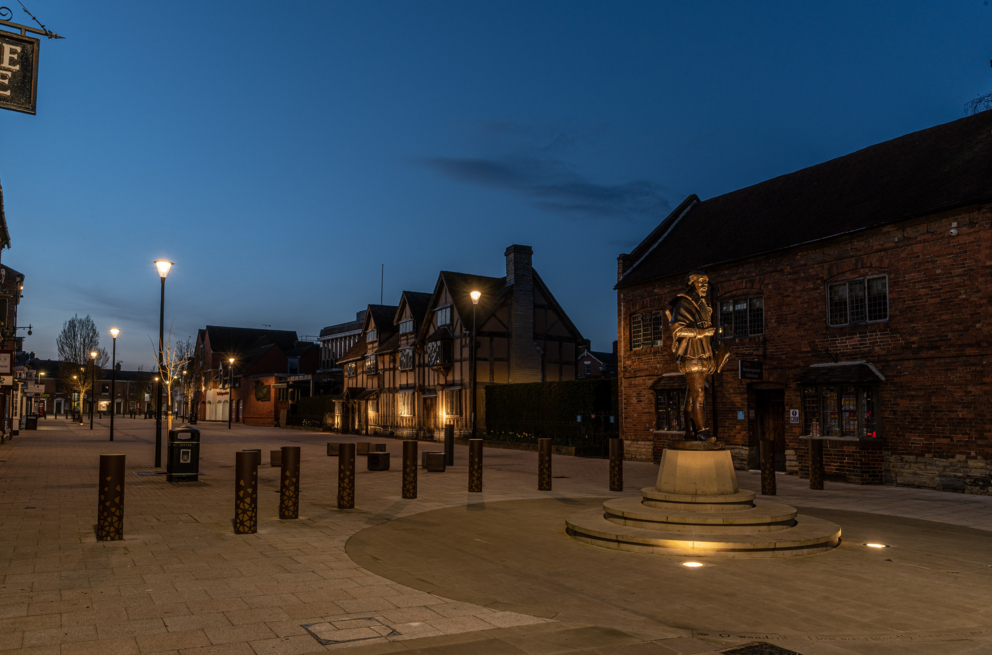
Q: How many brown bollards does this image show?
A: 10